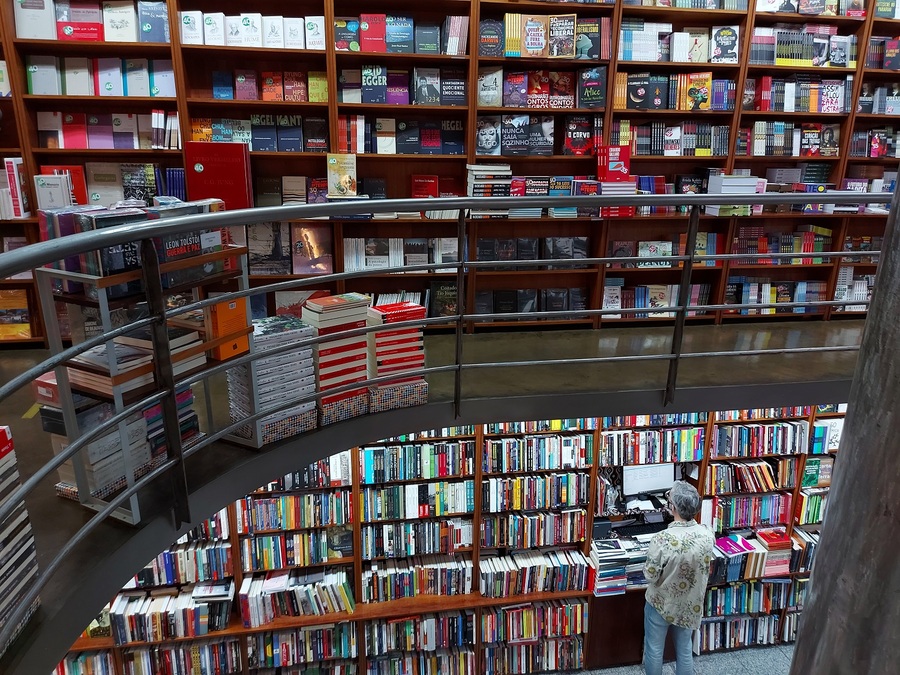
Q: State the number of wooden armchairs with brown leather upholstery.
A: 0